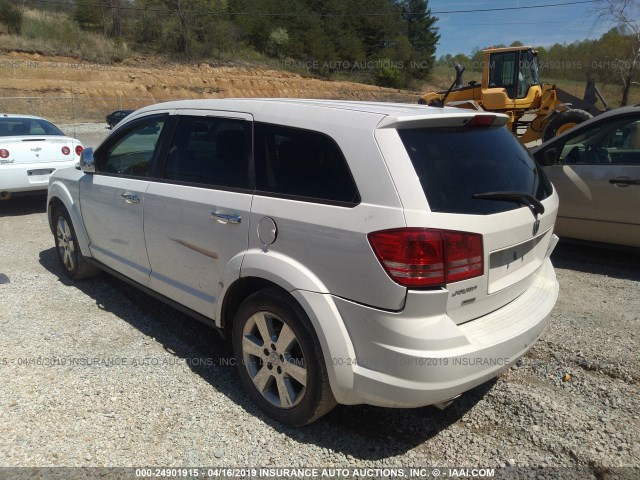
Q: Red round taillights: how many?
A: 3